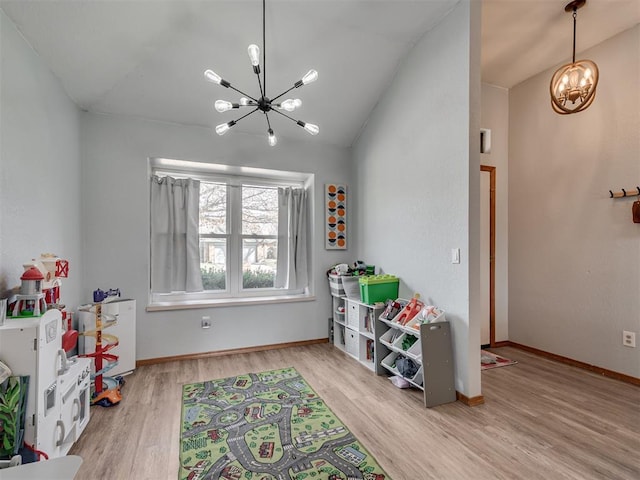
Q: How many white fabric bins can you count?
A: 2